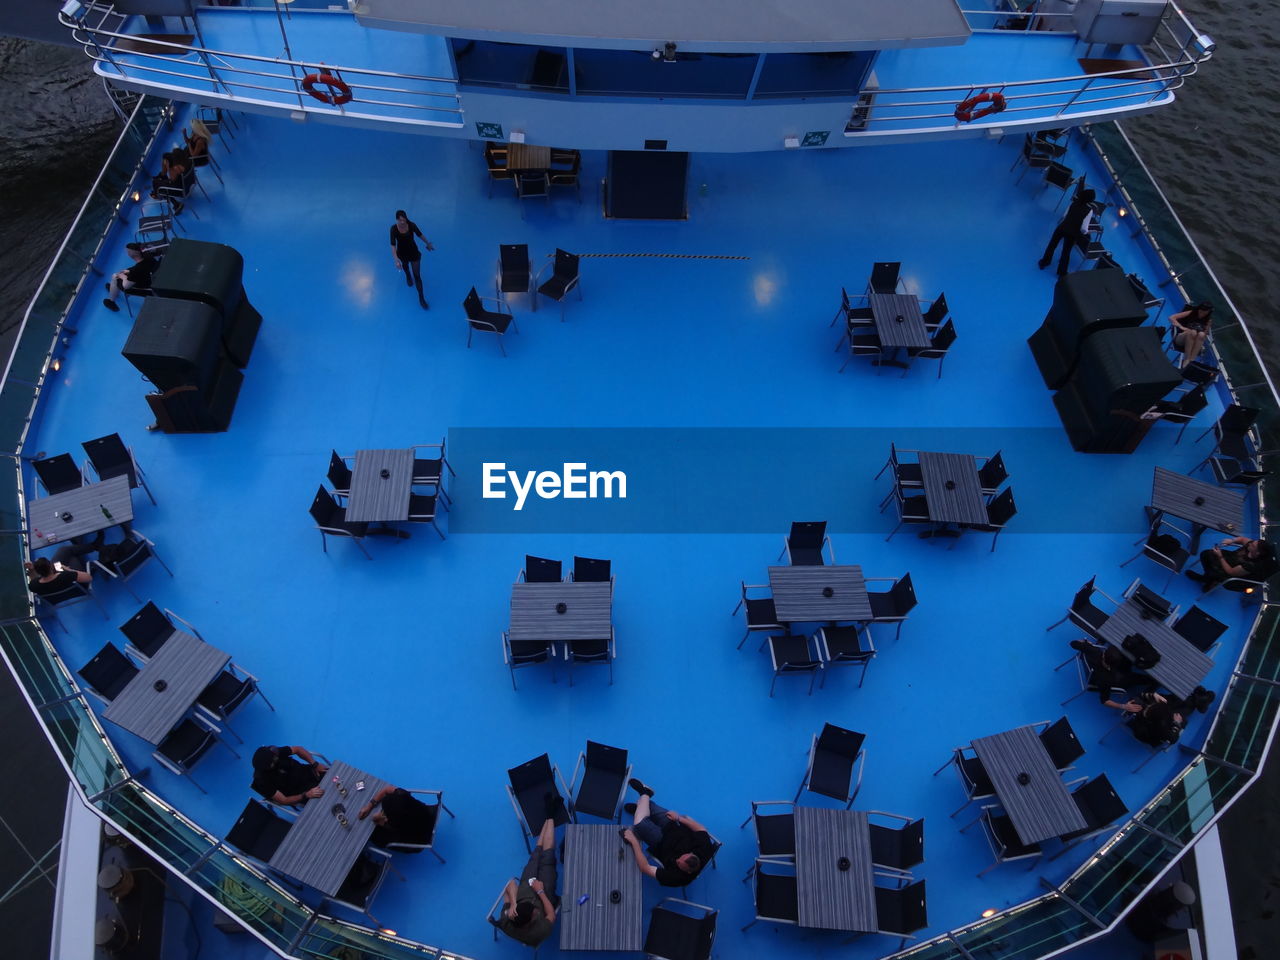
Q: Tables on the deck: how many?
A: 14